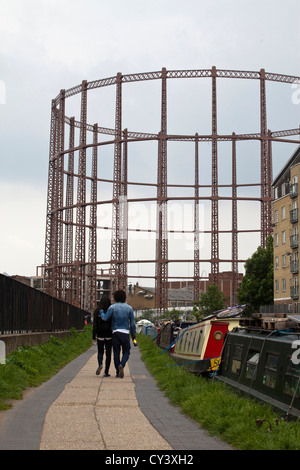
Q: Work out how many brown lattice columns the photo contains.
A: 15